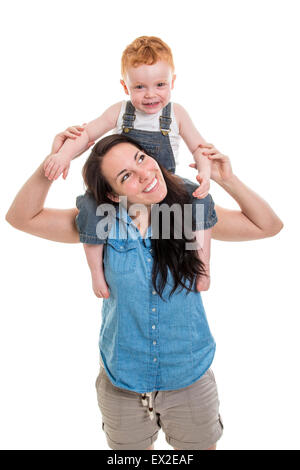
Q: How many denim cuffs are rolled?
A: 2